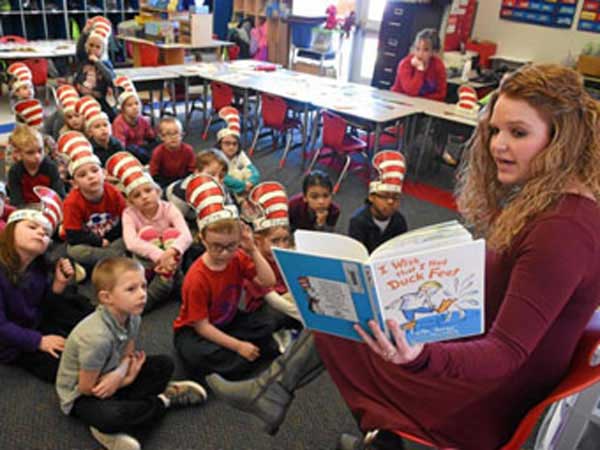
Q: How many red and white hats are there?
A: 14